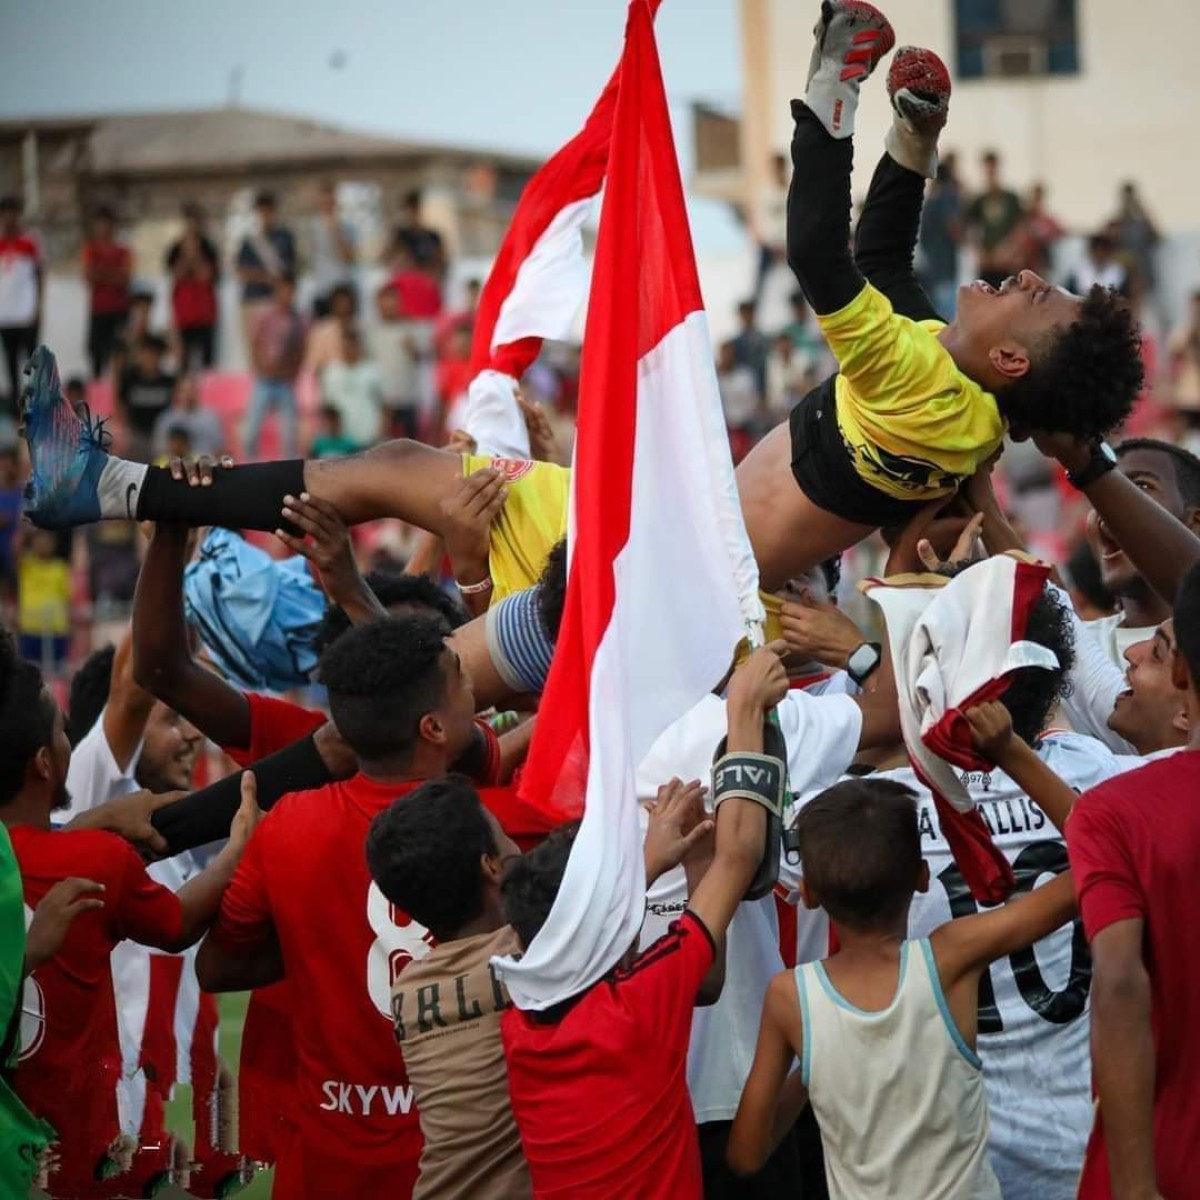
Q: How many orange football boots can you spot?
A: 0